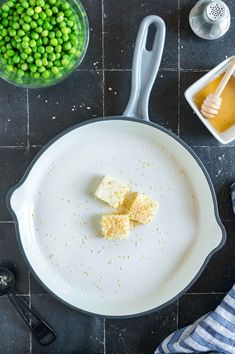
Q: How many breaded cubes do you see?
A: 3